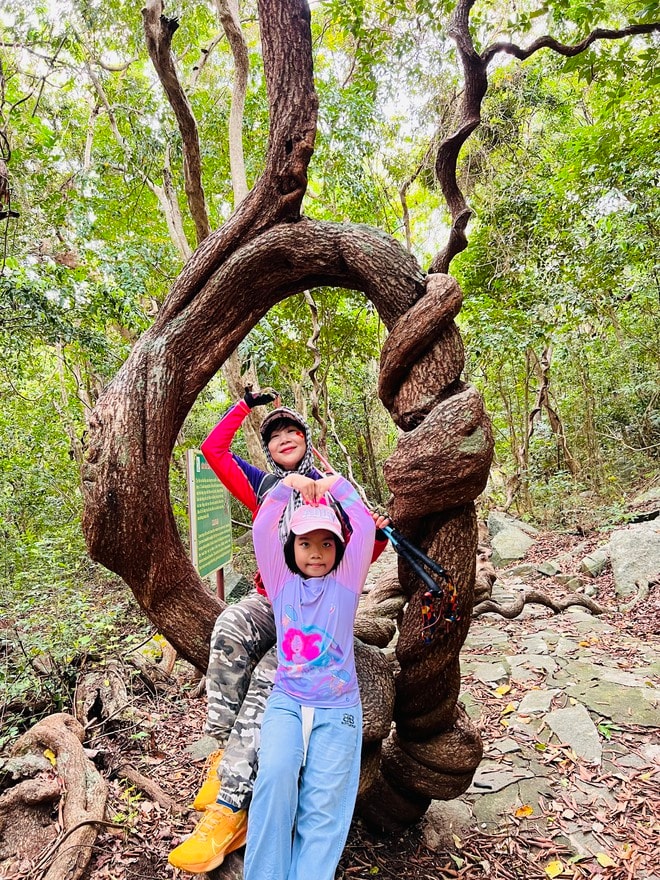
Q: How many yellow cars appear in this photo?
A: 0